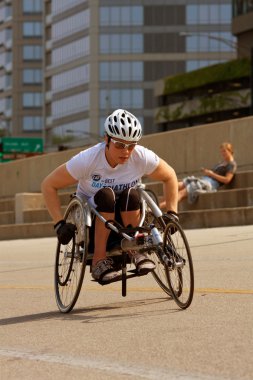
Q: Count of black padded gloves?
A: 2